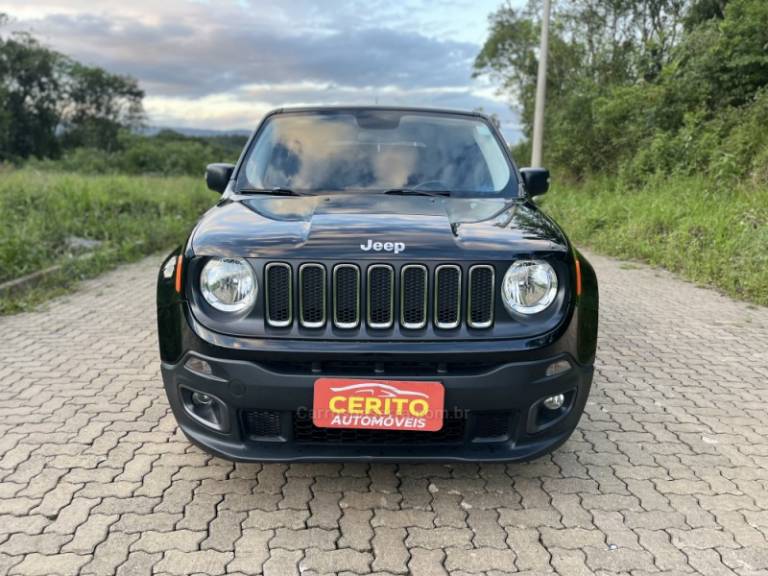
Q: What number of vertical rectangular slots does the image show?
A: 7